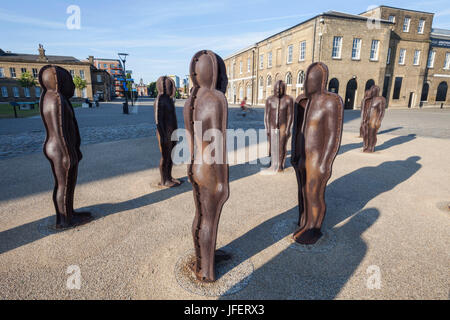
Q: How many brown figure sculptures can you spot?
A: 7